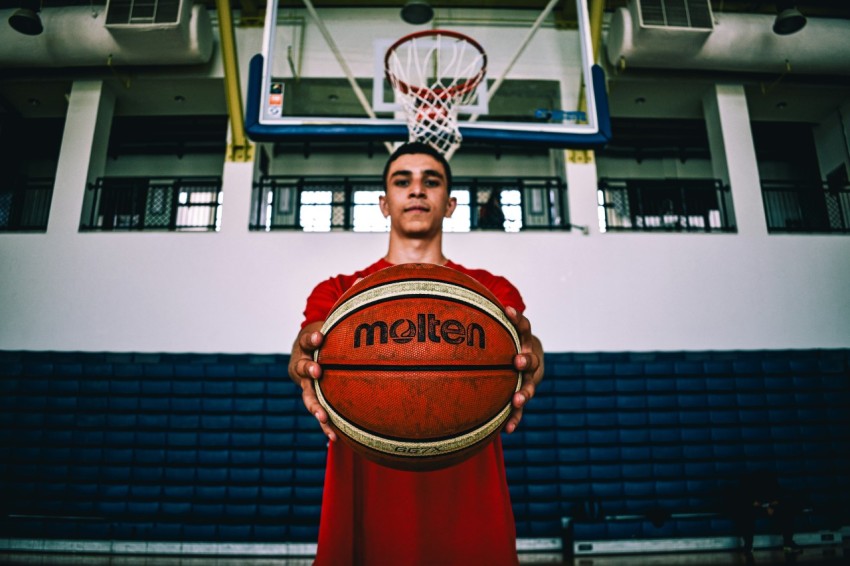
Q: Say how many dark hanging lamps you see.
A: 3